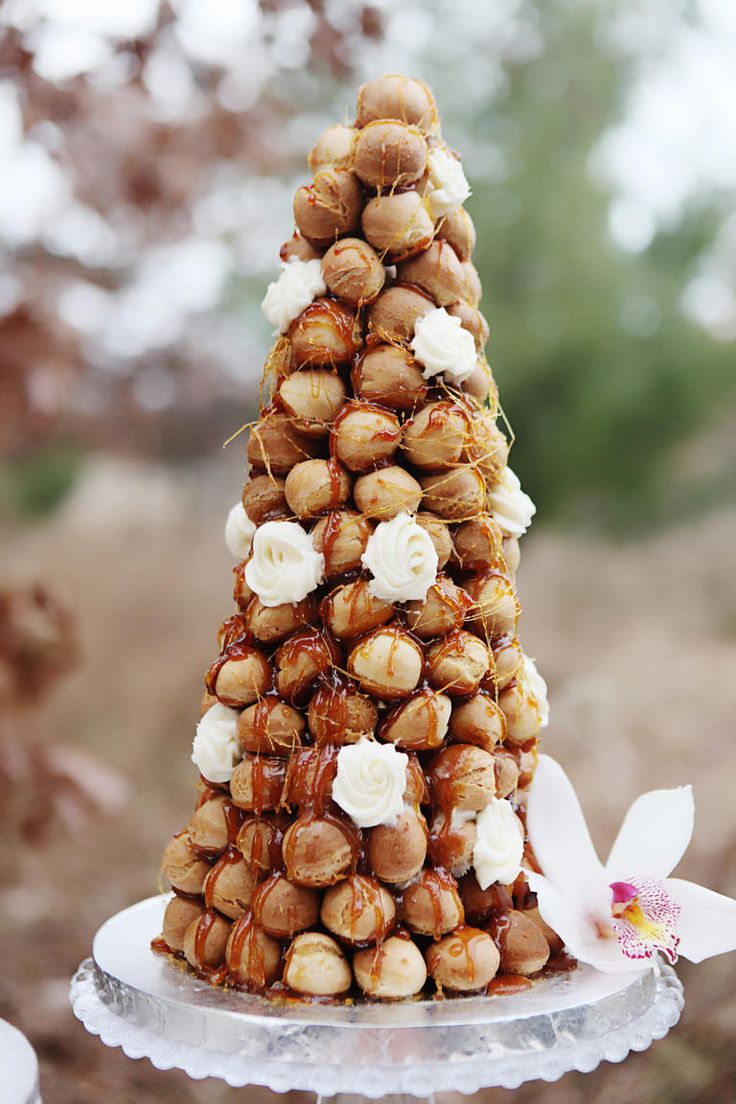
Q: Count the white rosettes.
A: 11